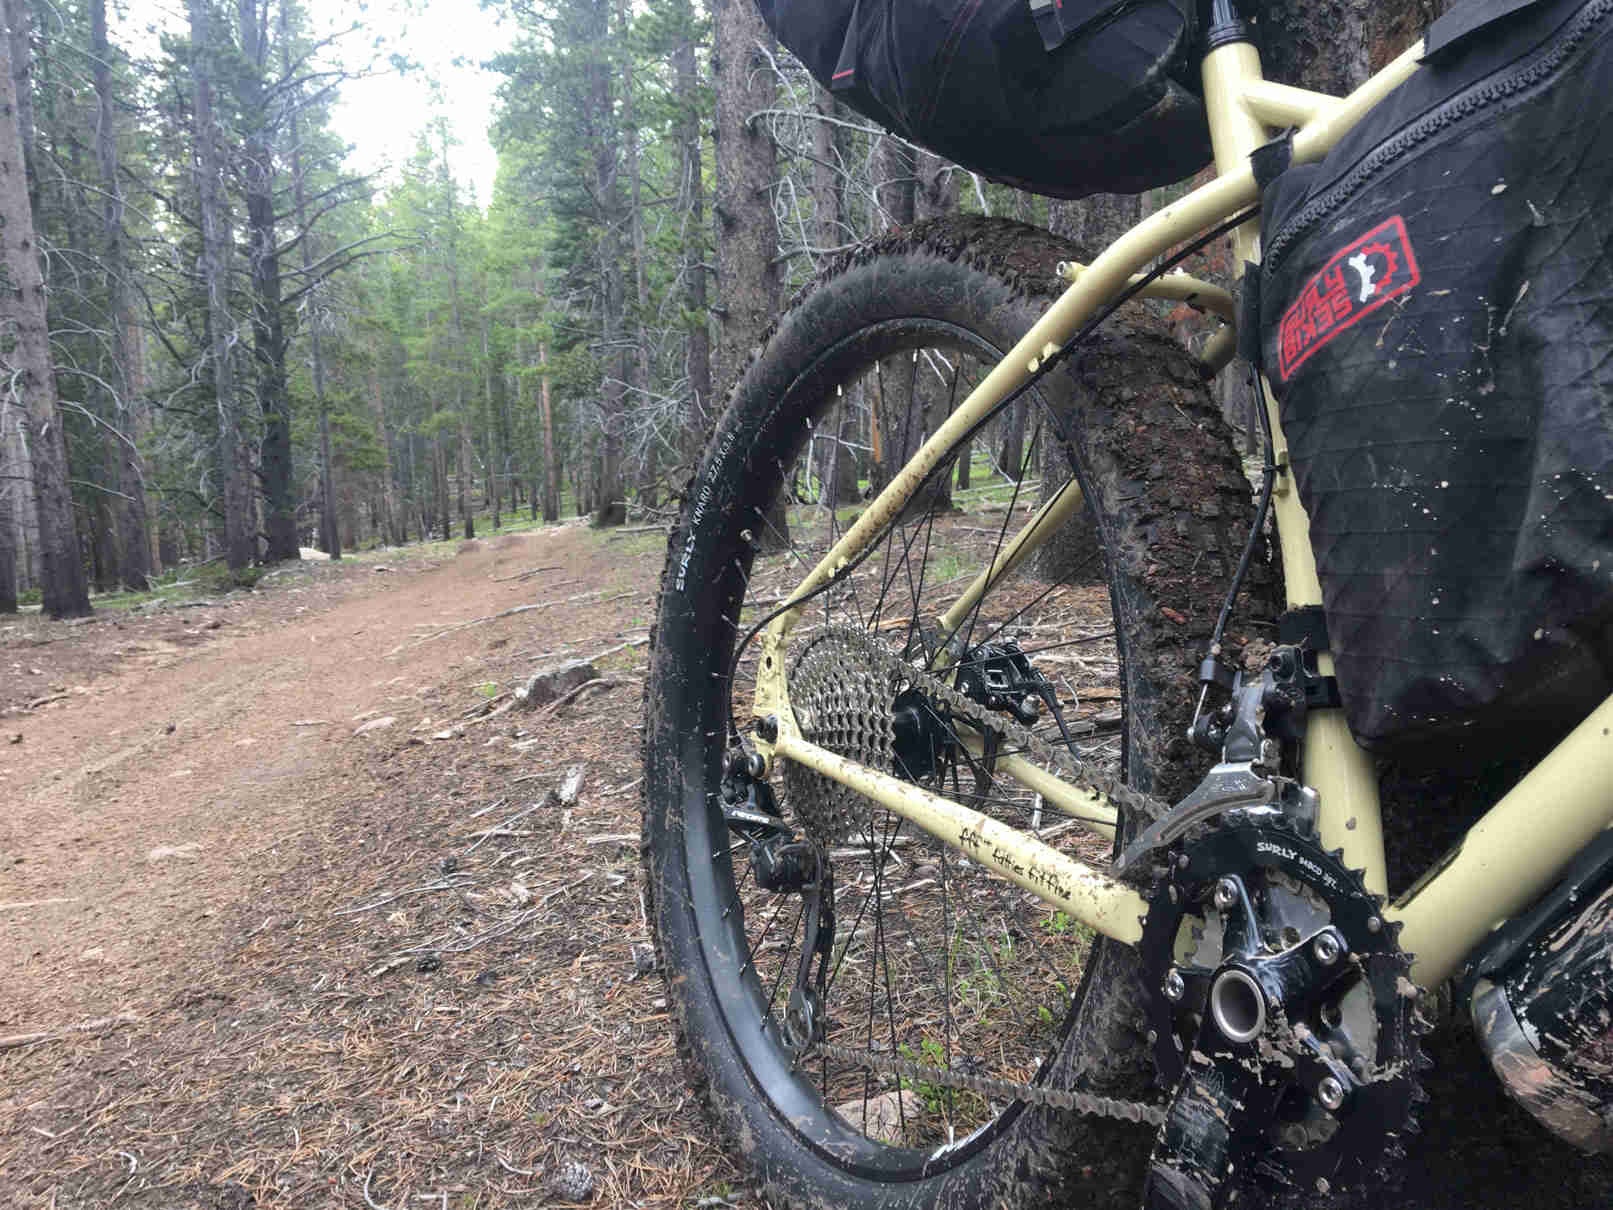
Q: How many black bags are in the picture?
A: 2